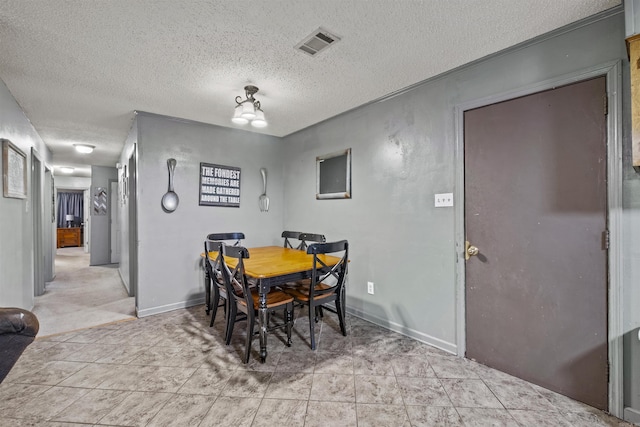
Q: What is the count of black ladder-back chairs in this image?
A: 6